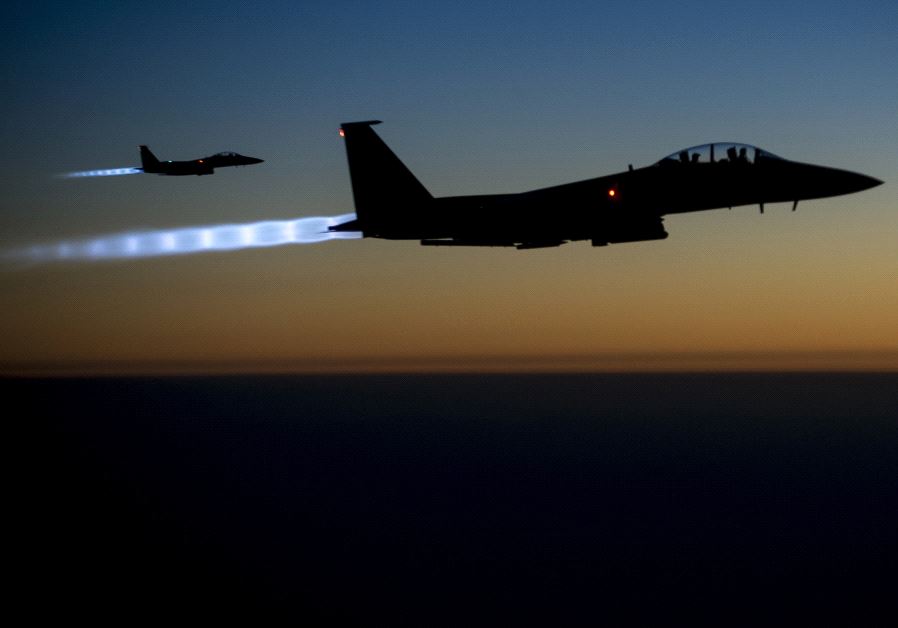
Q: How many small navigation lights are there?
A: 4